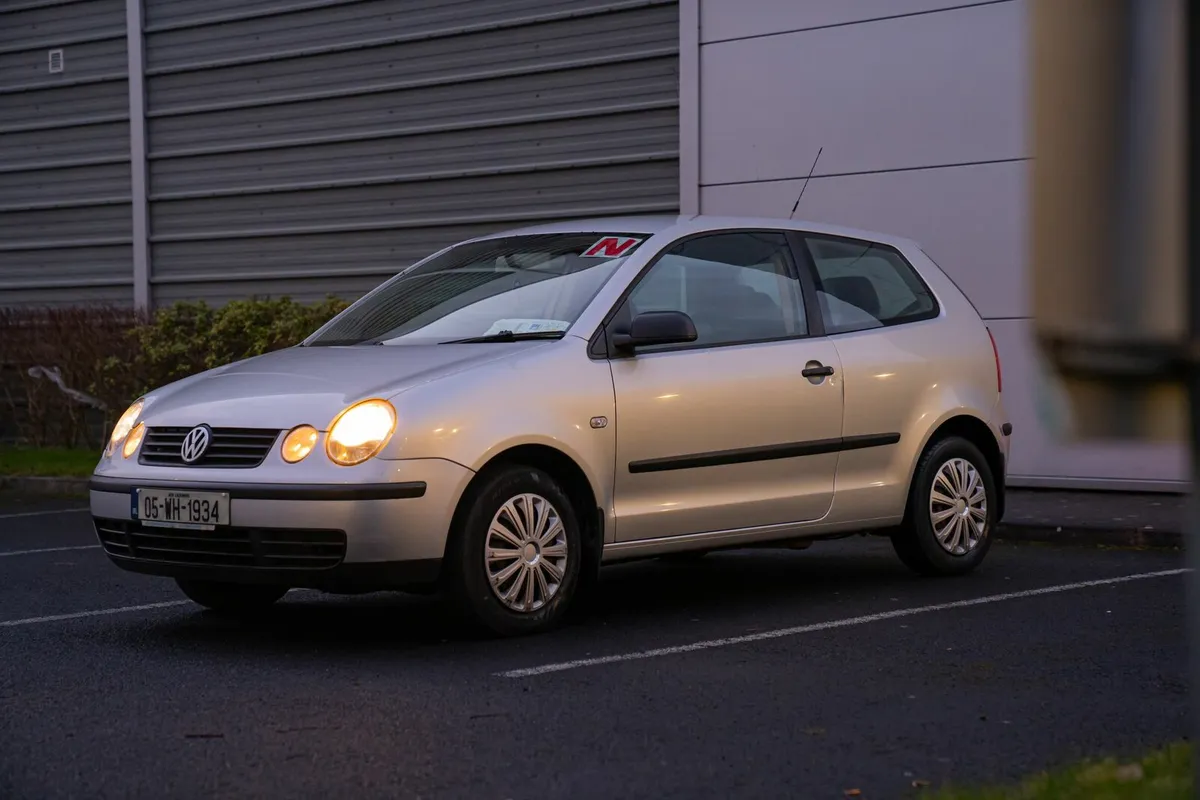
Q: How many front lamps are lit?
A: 4